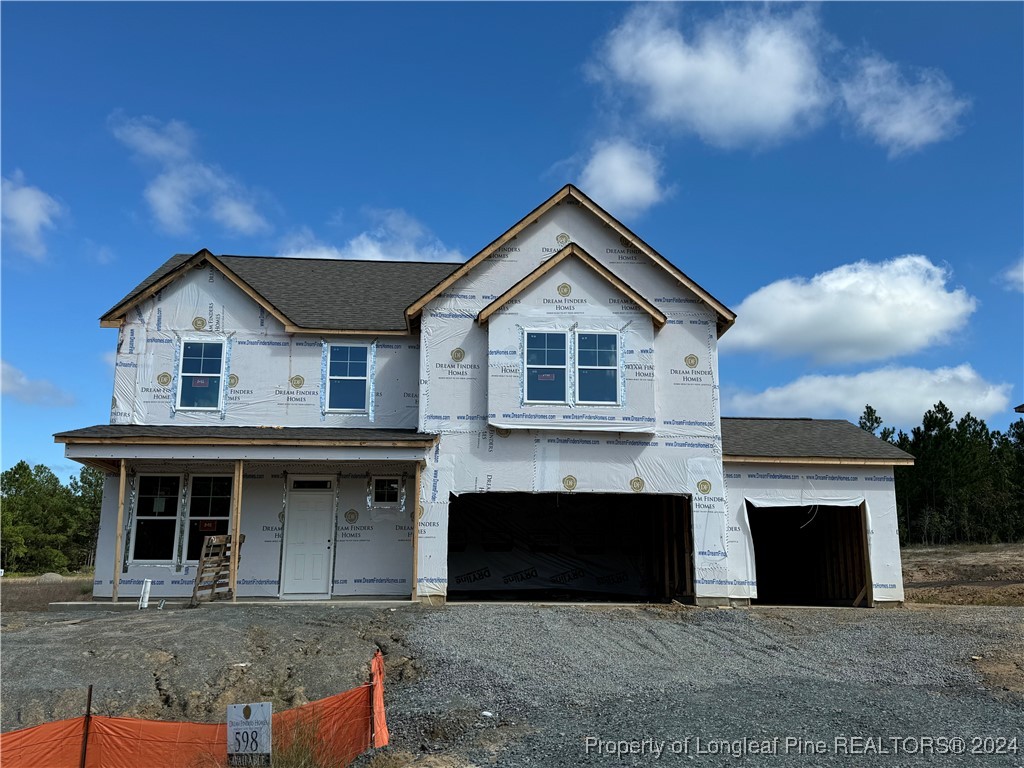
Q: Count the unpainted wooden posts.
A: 3